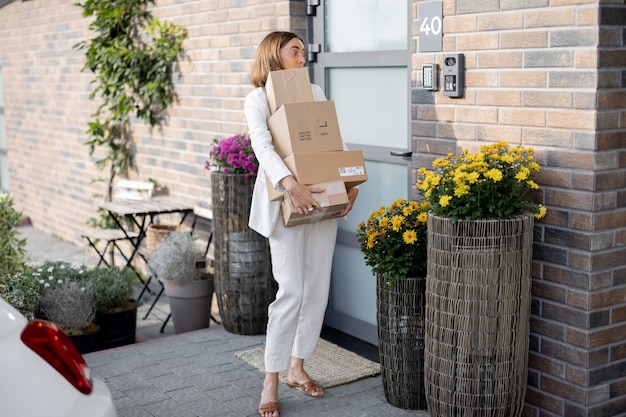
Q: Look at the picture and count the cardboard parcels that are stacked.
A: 4